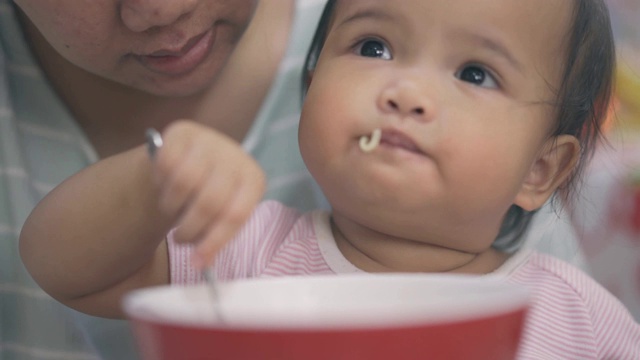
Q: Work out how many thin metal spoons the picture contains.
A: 1